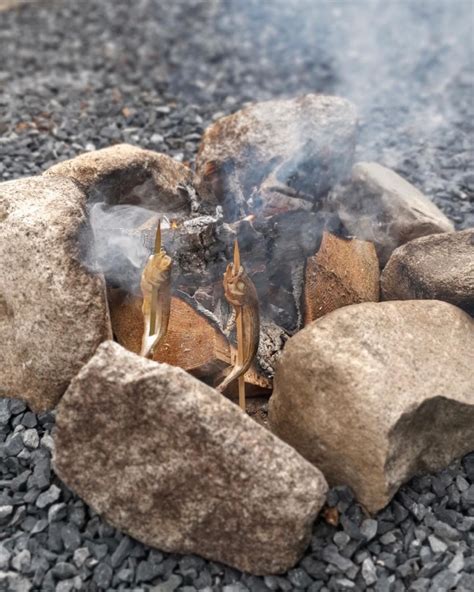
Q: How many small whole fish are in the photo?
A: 2